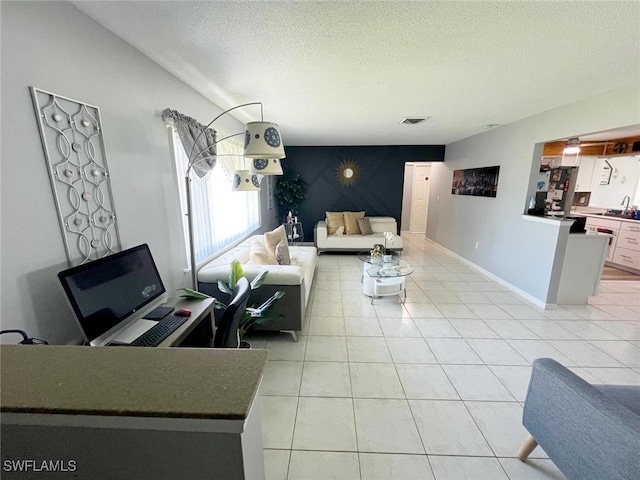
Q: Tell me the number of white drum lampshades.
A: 3